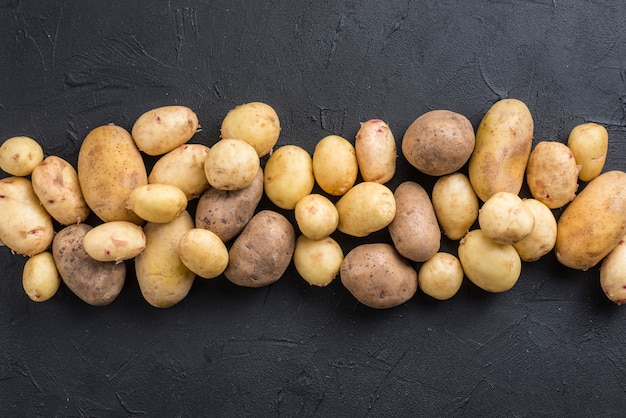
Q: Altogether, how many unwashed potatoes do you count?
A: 6